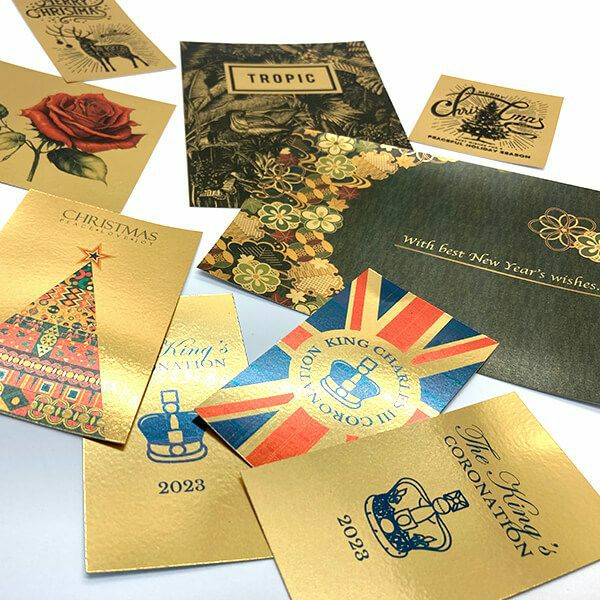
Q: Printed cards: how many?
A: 9